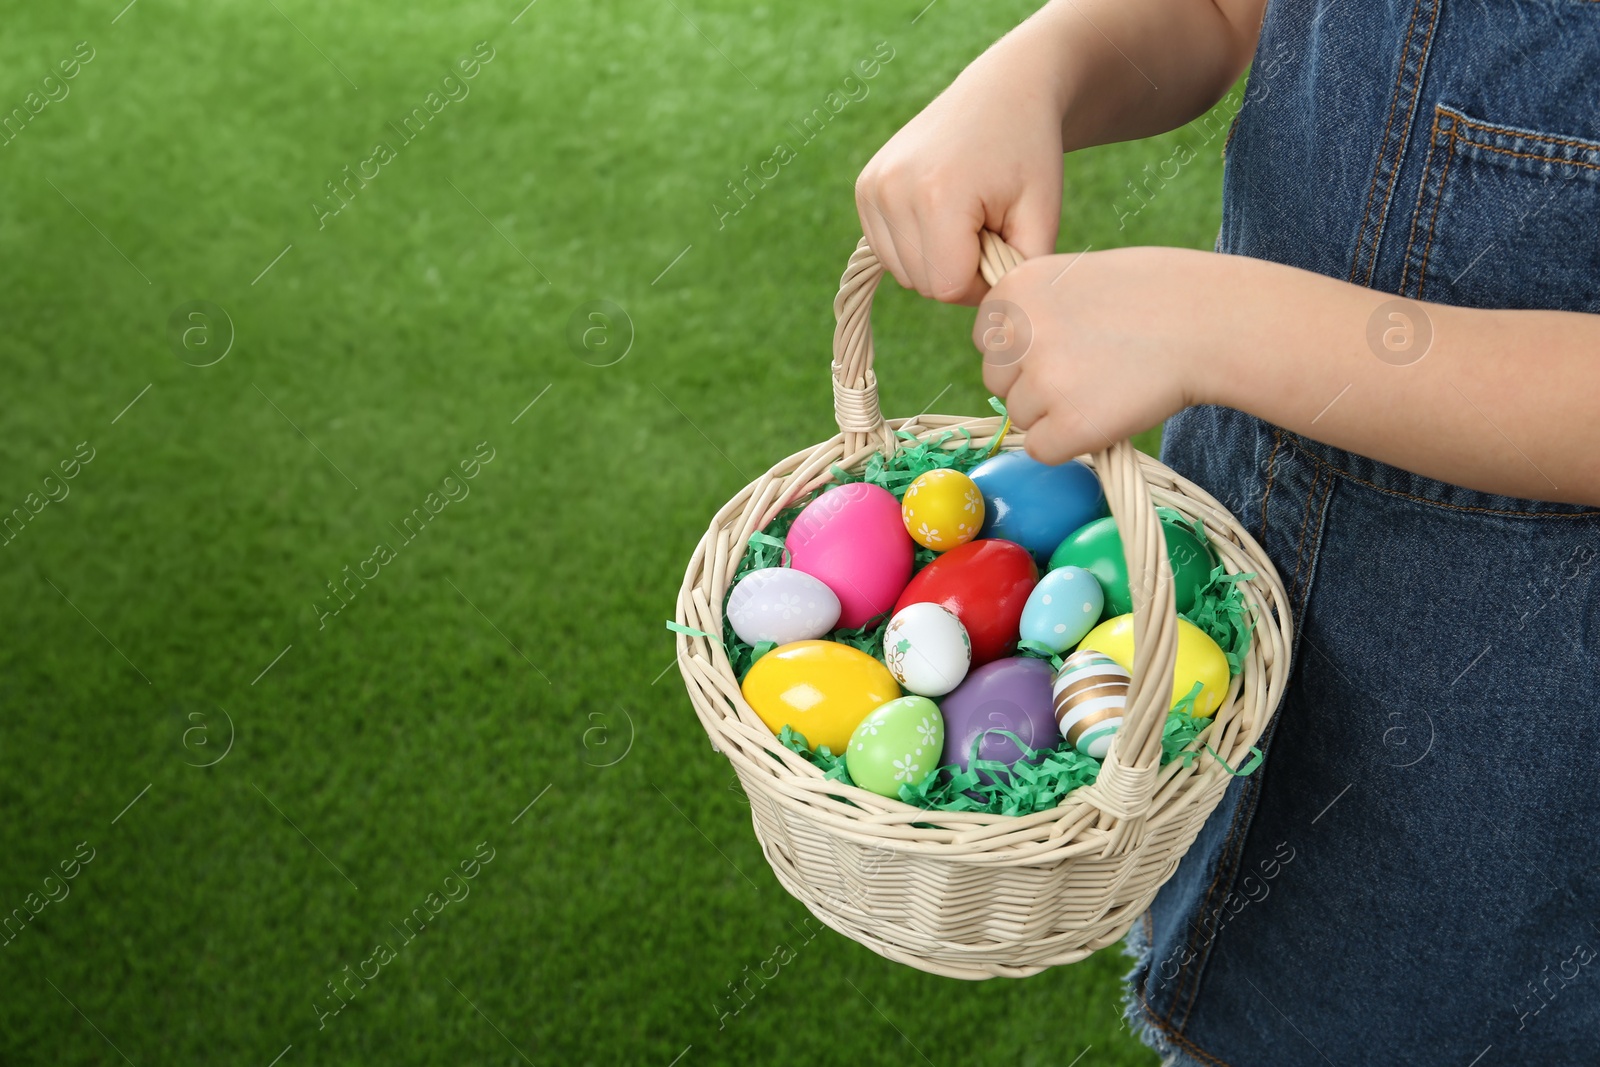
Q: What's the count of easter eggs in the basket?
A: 13